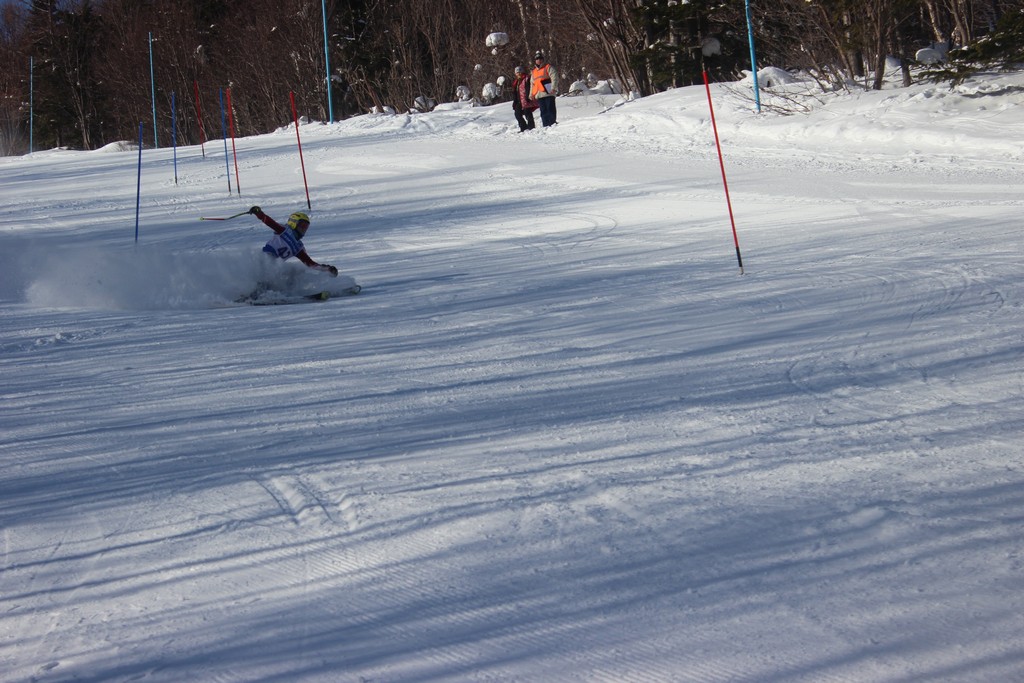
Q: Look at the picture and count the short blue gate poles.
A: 3